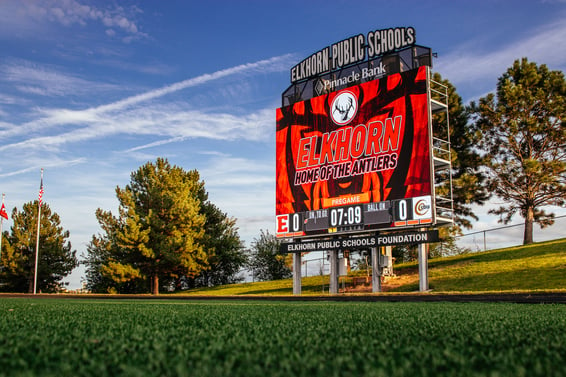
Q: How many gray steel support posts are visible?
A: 4